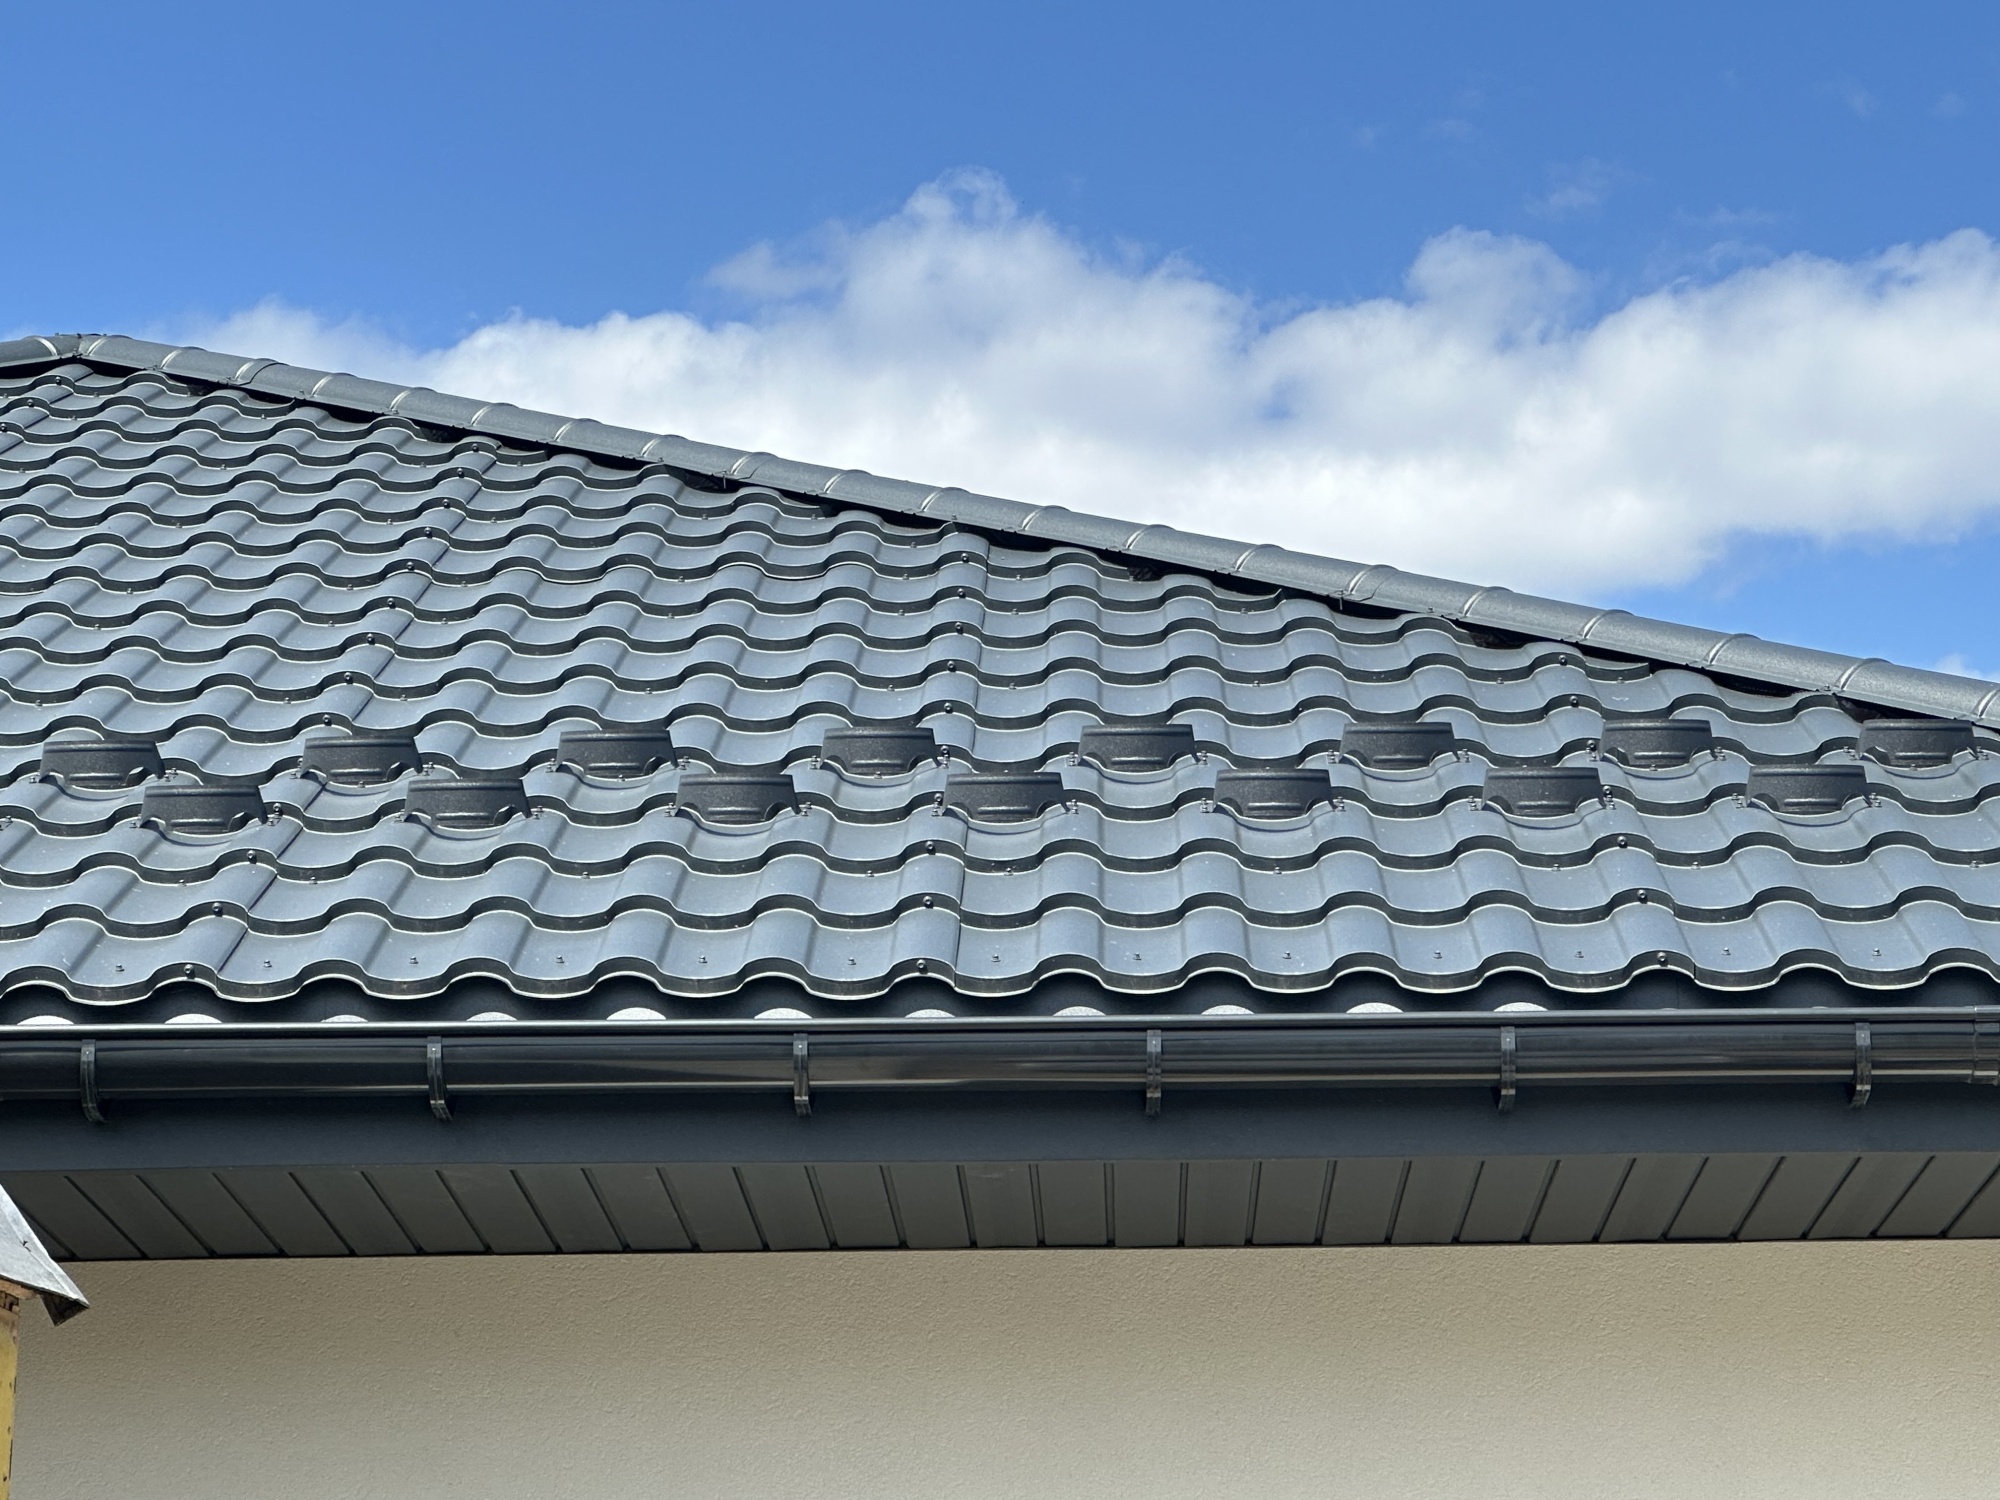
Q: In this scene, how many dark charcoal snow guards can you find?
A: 15